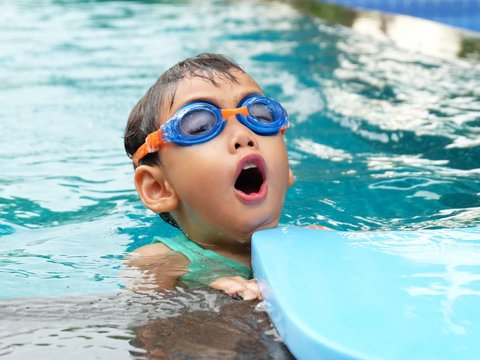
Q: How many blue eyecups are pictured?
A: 2